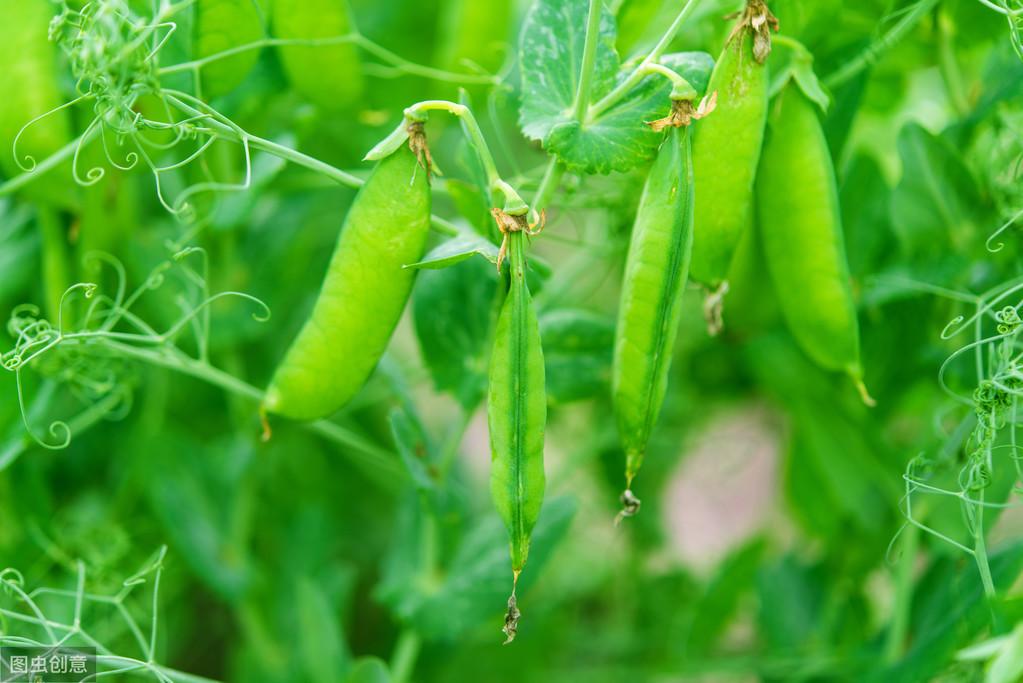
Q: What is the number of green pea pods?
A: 5